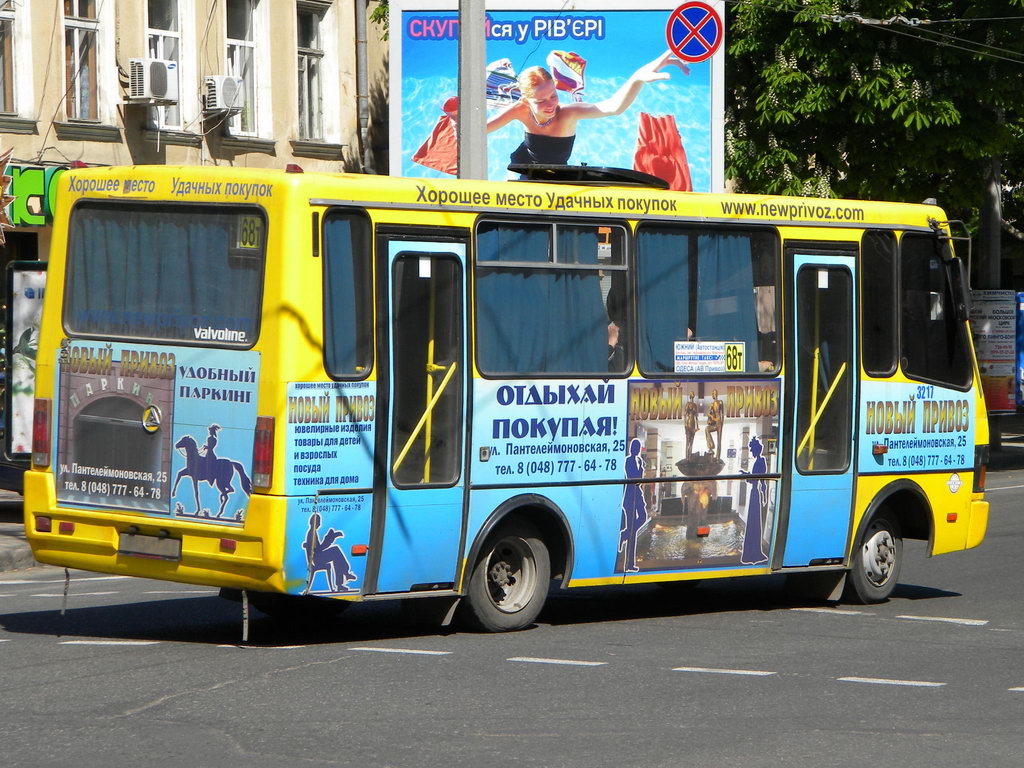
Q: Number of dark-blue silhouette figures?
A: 4